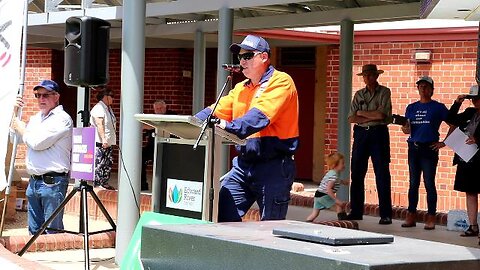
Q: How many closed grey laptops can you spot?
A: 1